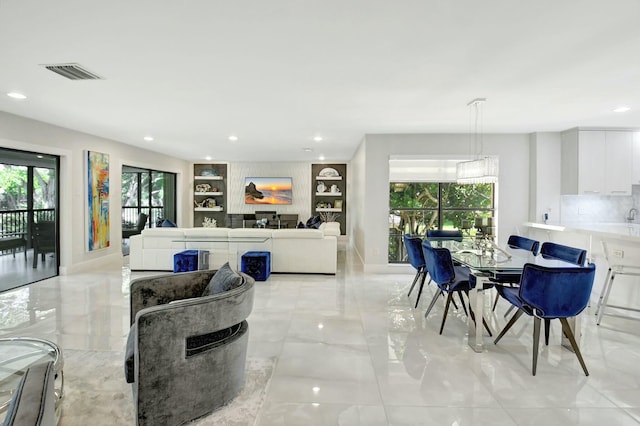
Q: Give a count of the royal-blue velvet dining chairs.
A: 6